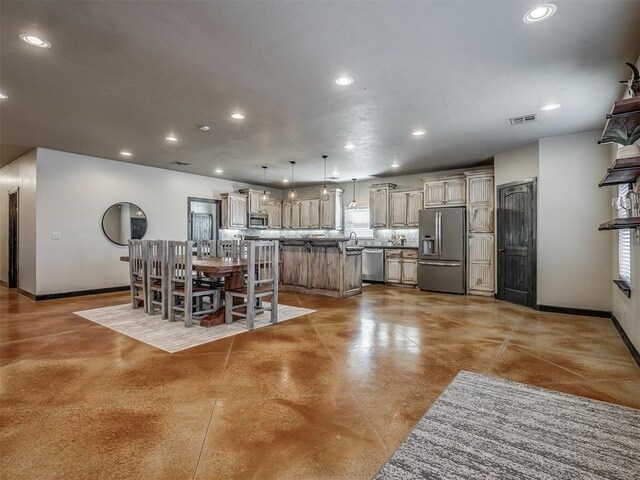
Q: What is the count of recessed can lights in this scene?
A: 14